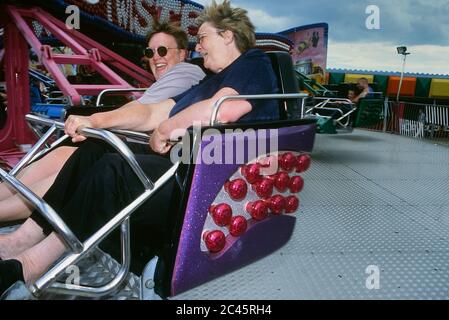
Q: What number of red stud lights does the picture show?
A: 14